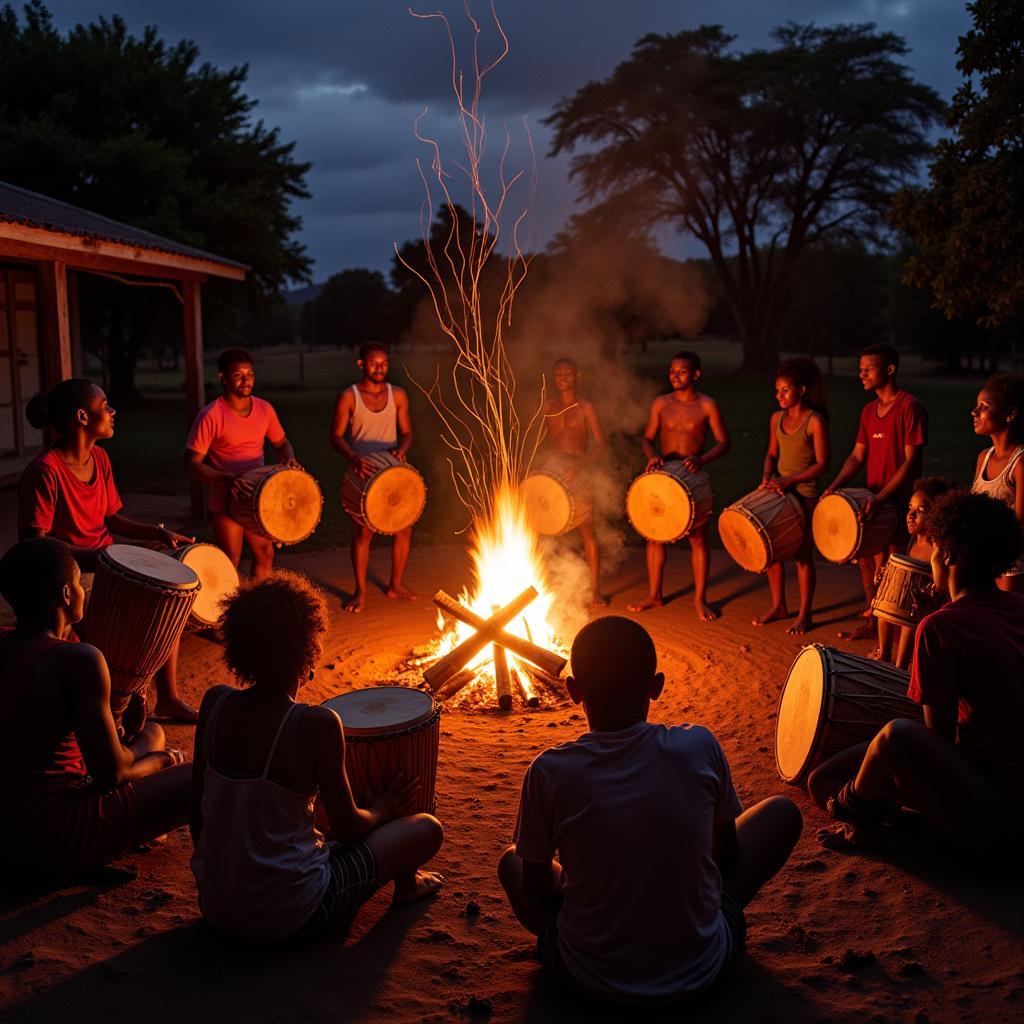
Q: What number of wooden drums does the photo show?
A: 11